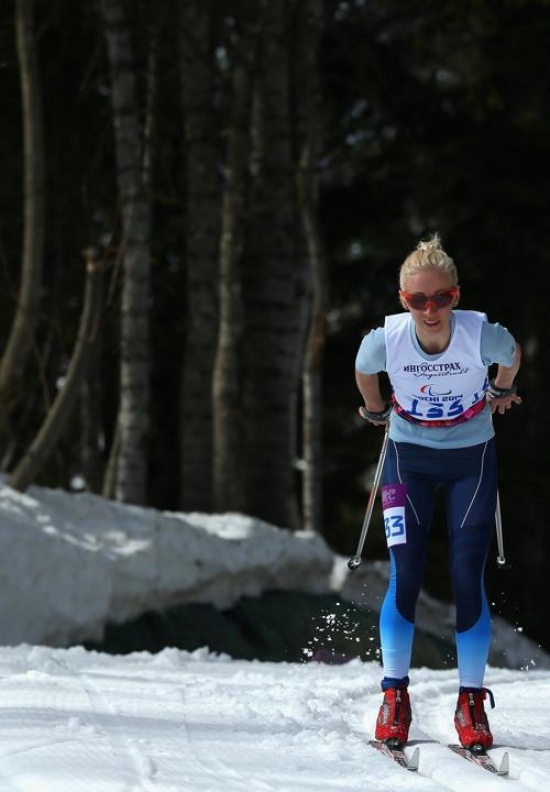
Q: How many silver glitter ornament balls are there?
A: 0